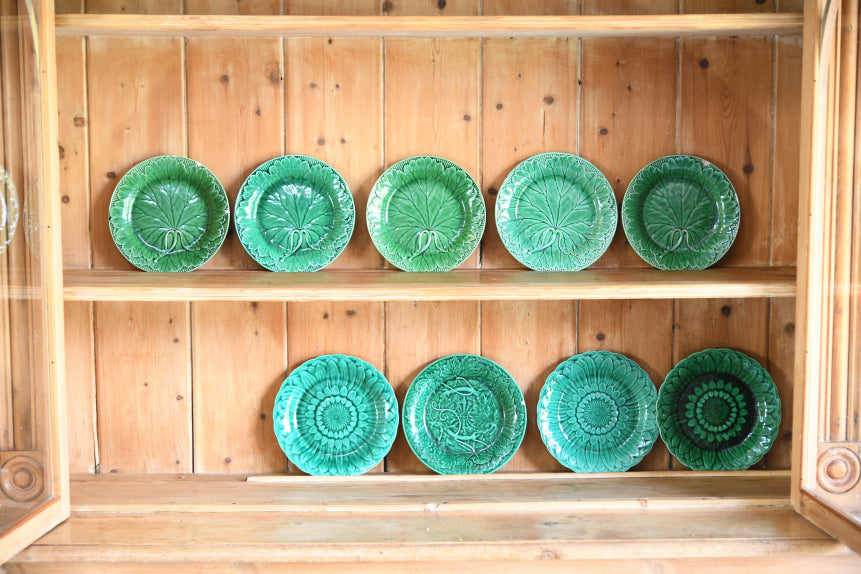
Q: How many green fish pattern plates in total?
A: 0